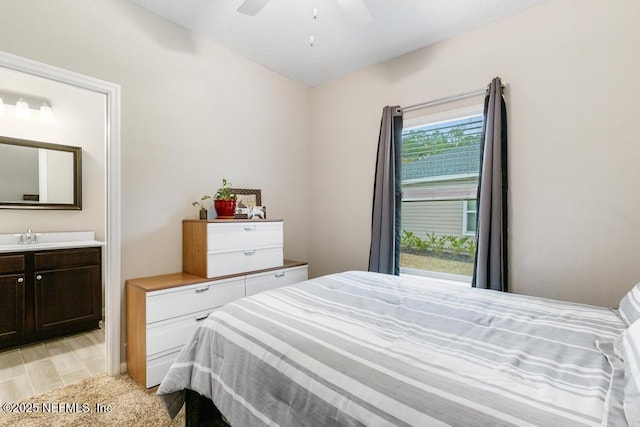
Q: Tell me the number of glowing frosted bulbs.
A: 3